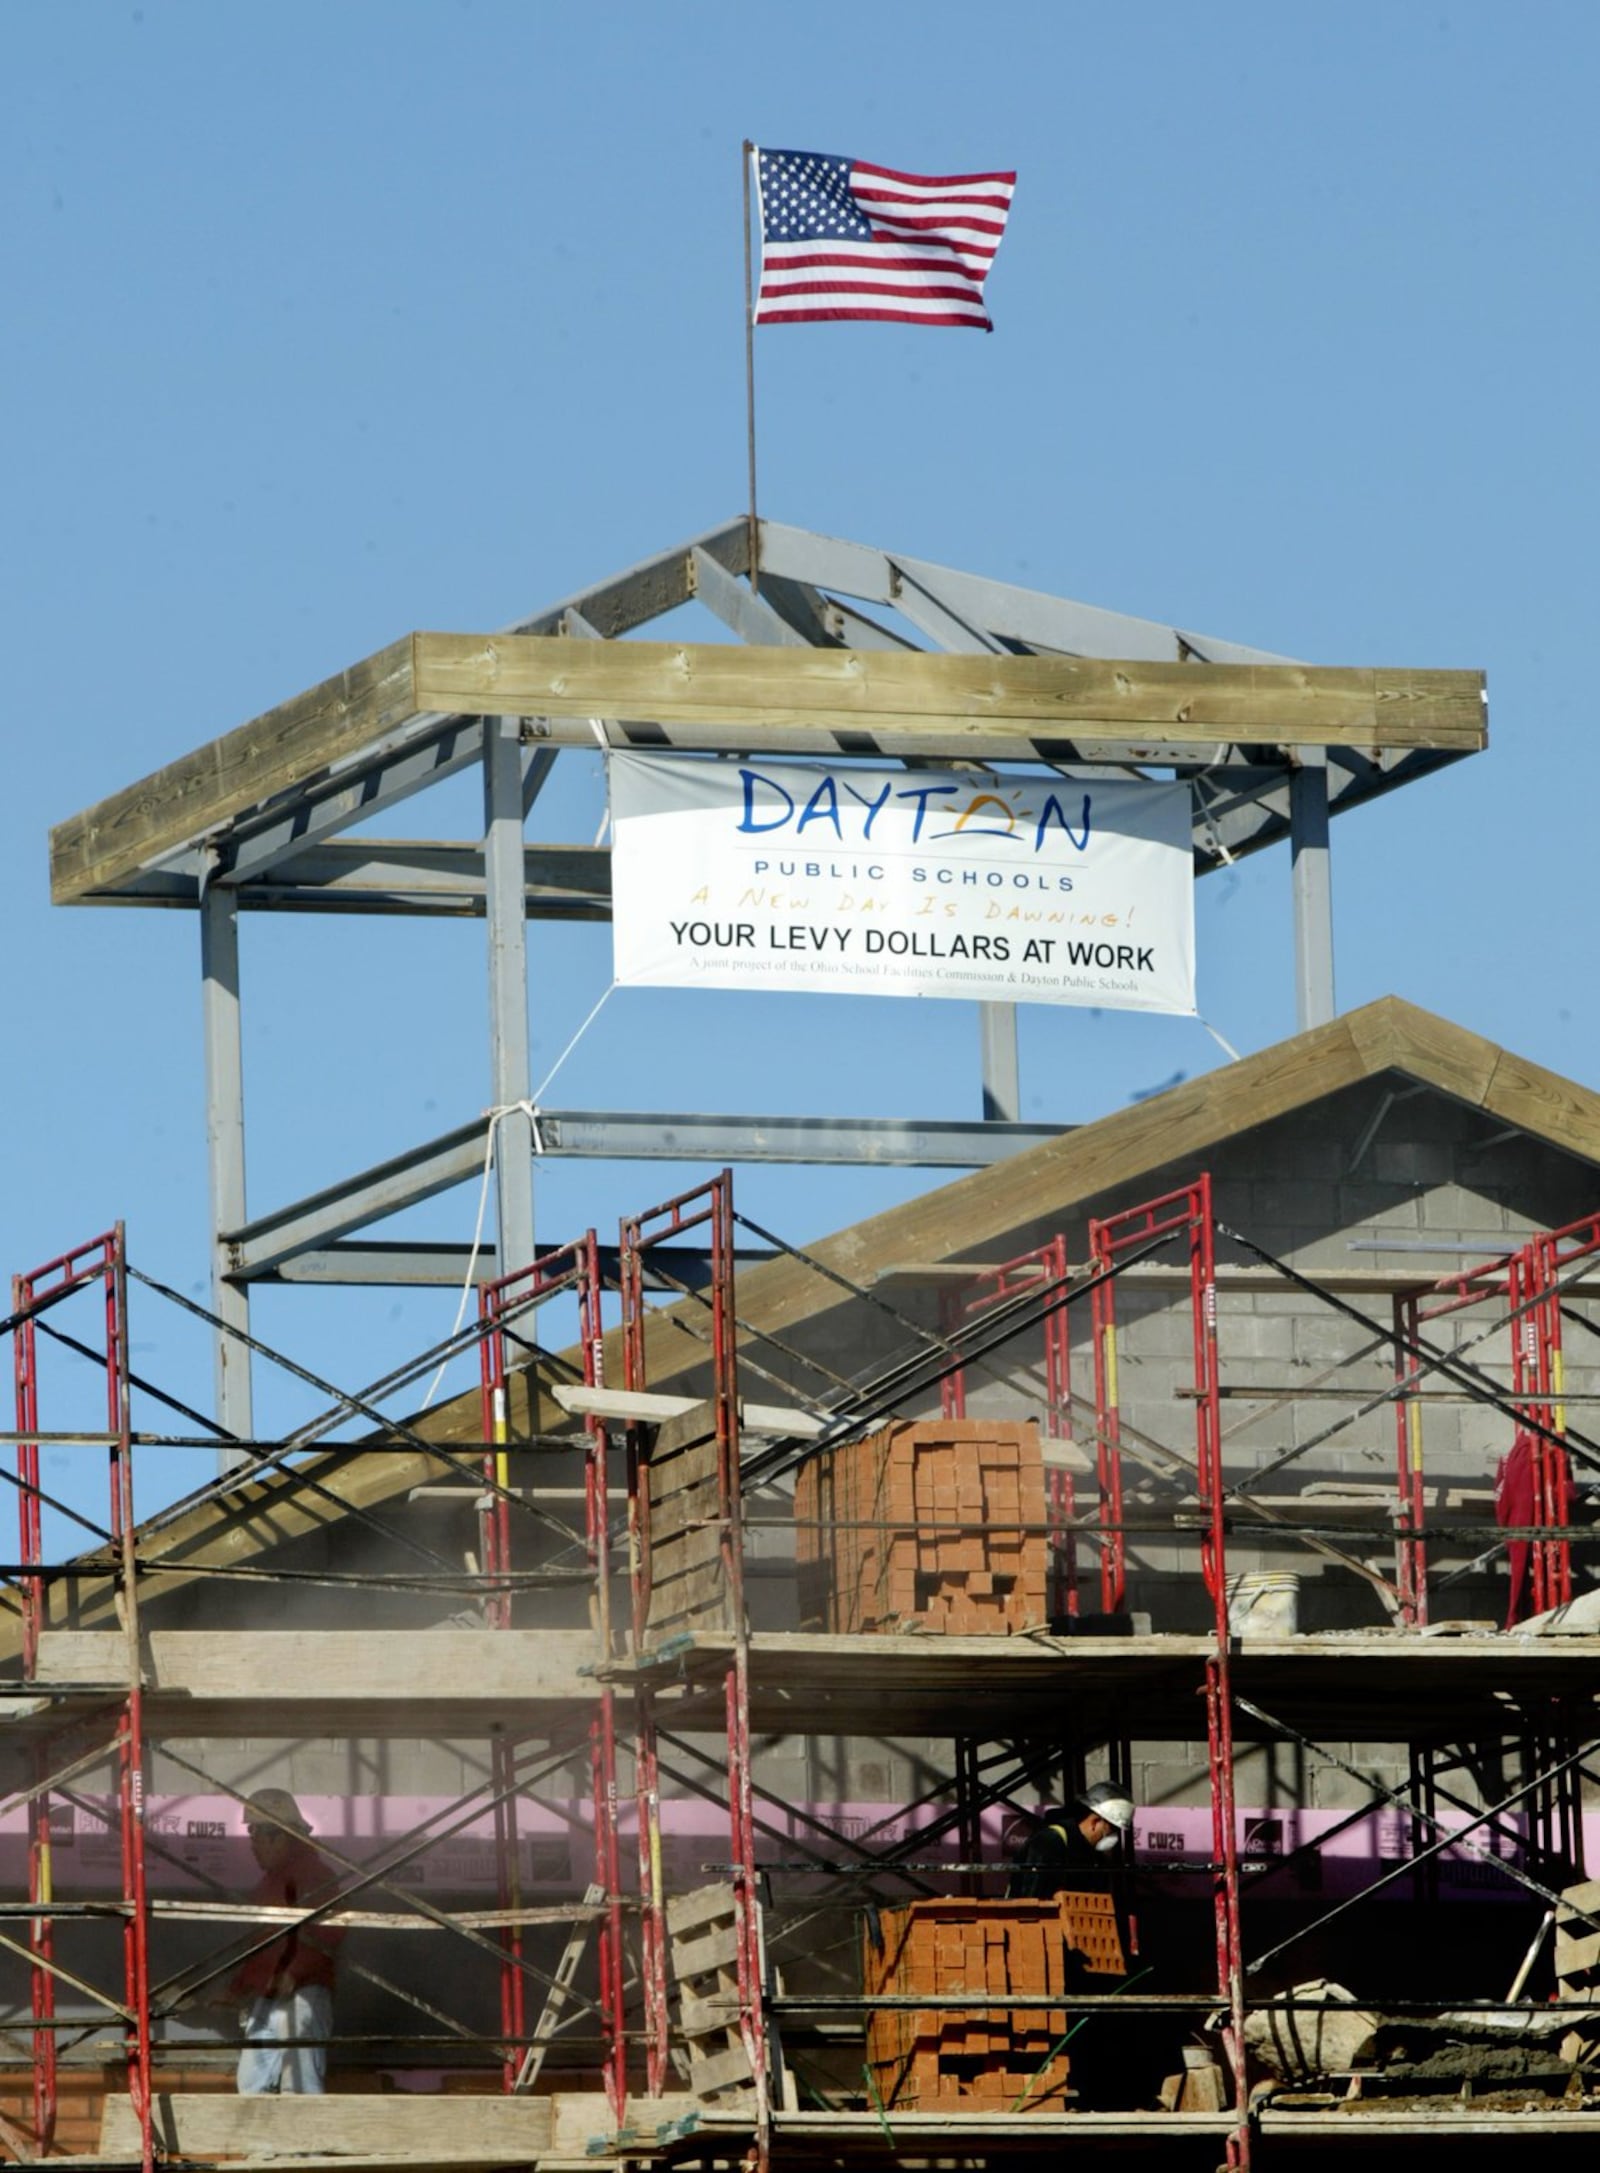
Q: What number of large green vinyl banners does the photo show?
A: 0